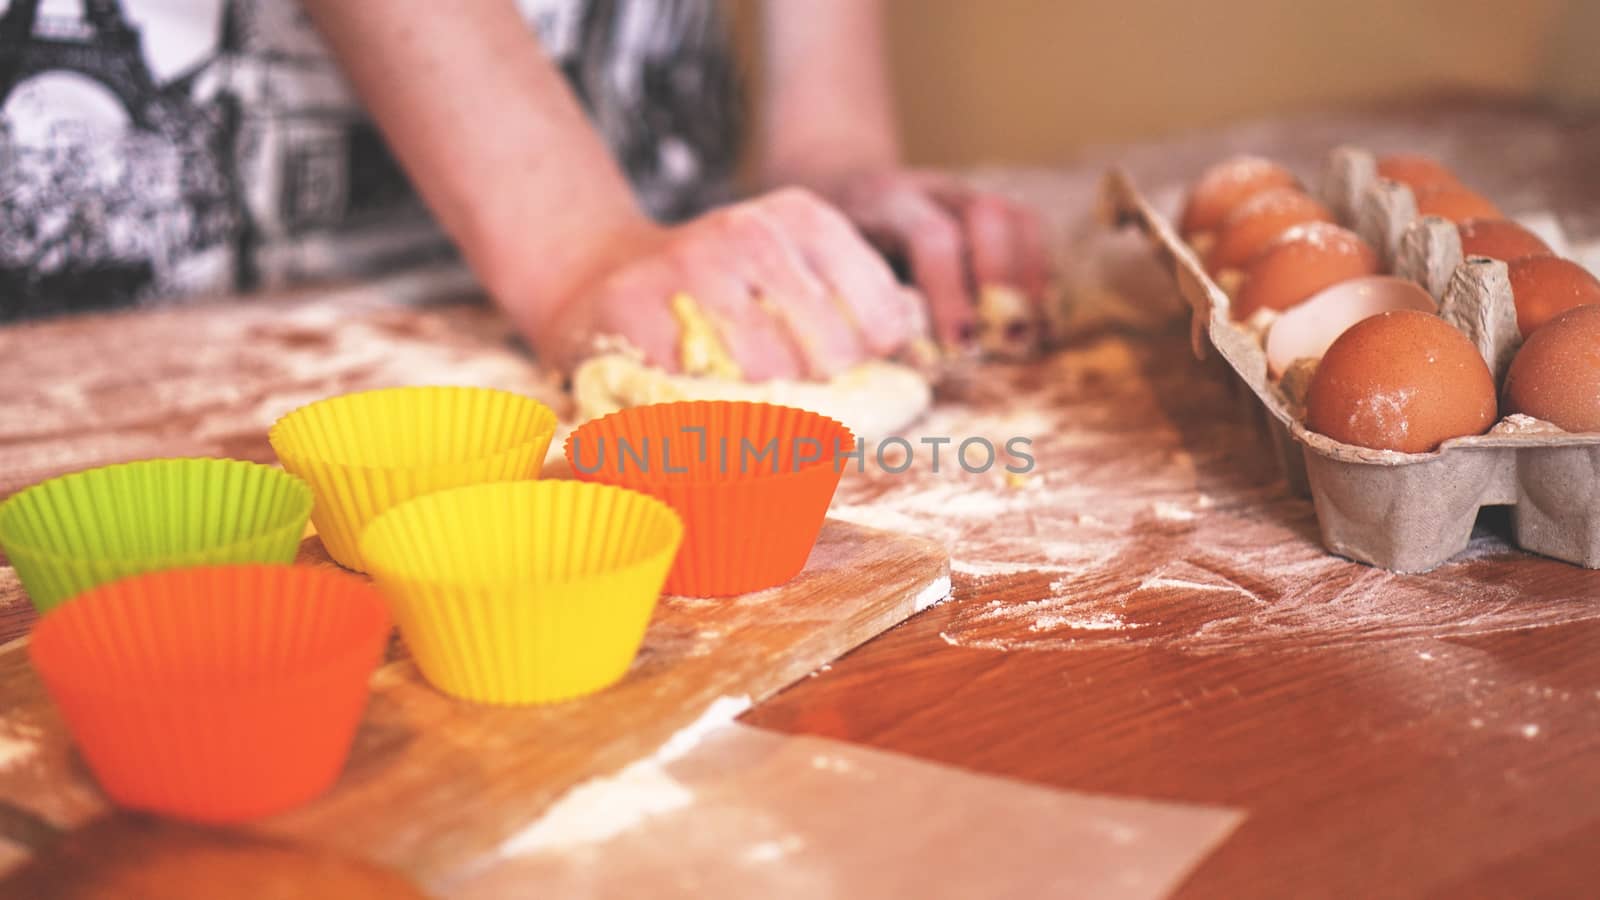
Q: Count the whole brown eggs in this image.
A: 9